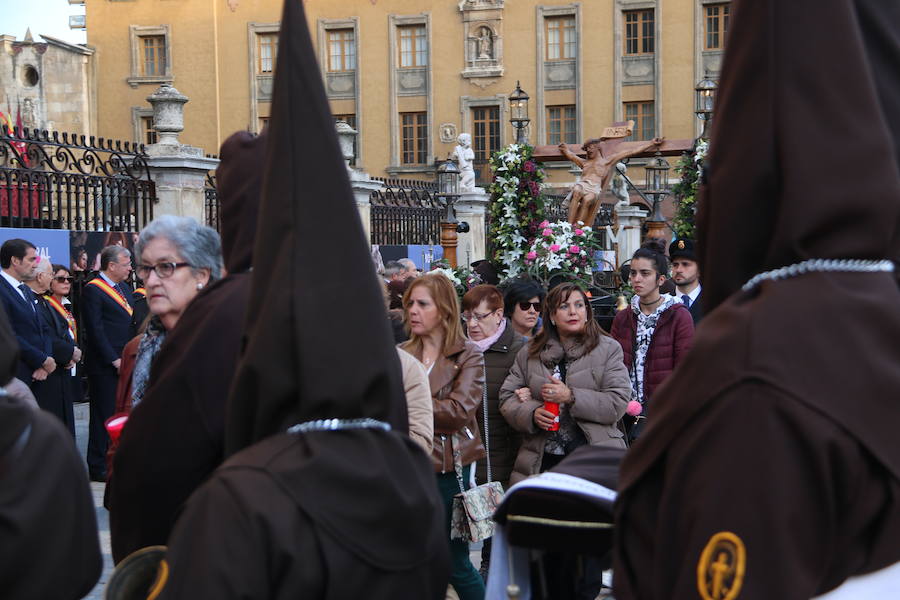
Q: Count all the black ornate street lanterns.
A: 4